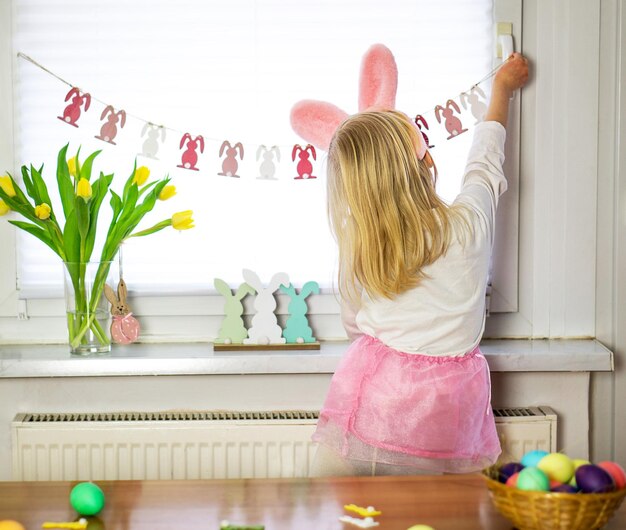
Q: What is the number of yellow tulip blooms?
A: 8